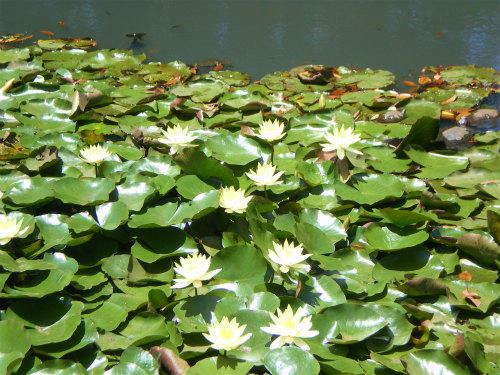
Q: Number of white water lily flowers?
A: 11